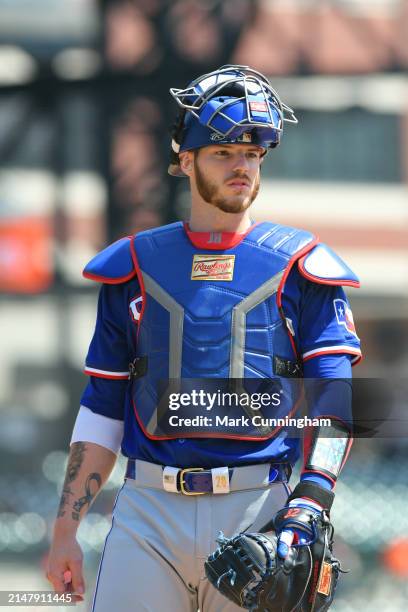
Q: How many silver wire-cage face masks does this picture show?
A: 1